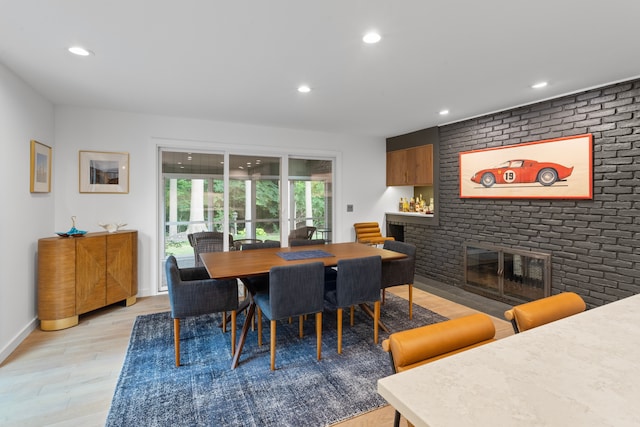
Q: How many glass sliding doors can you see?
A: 3